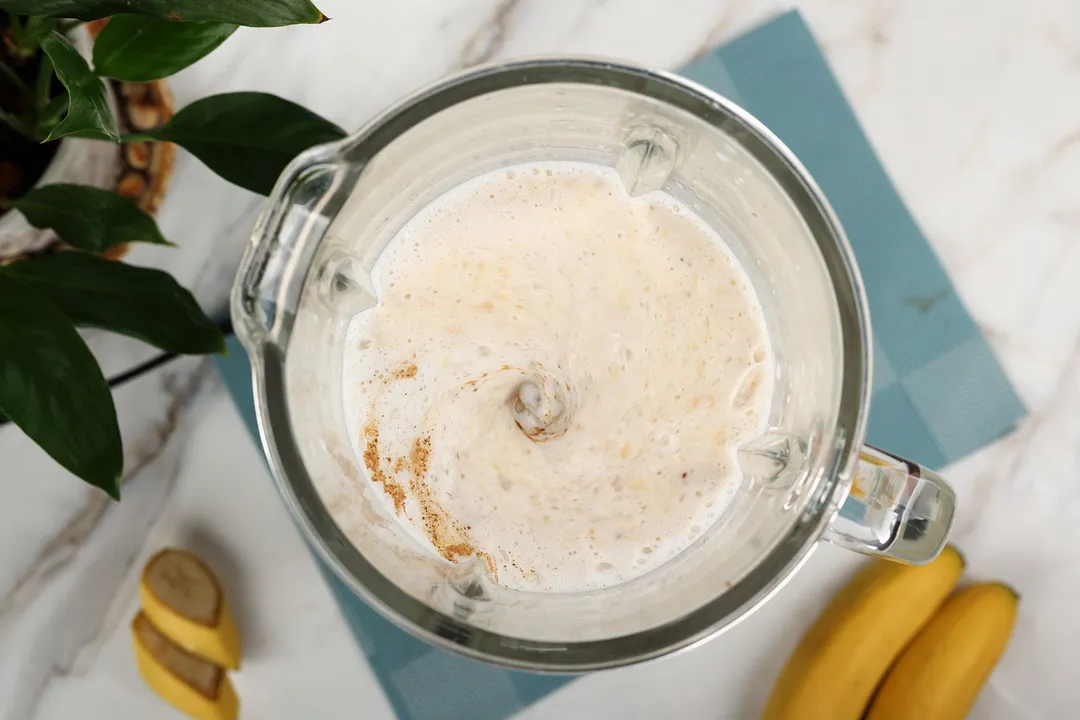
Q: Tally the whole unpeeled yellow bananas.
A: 2